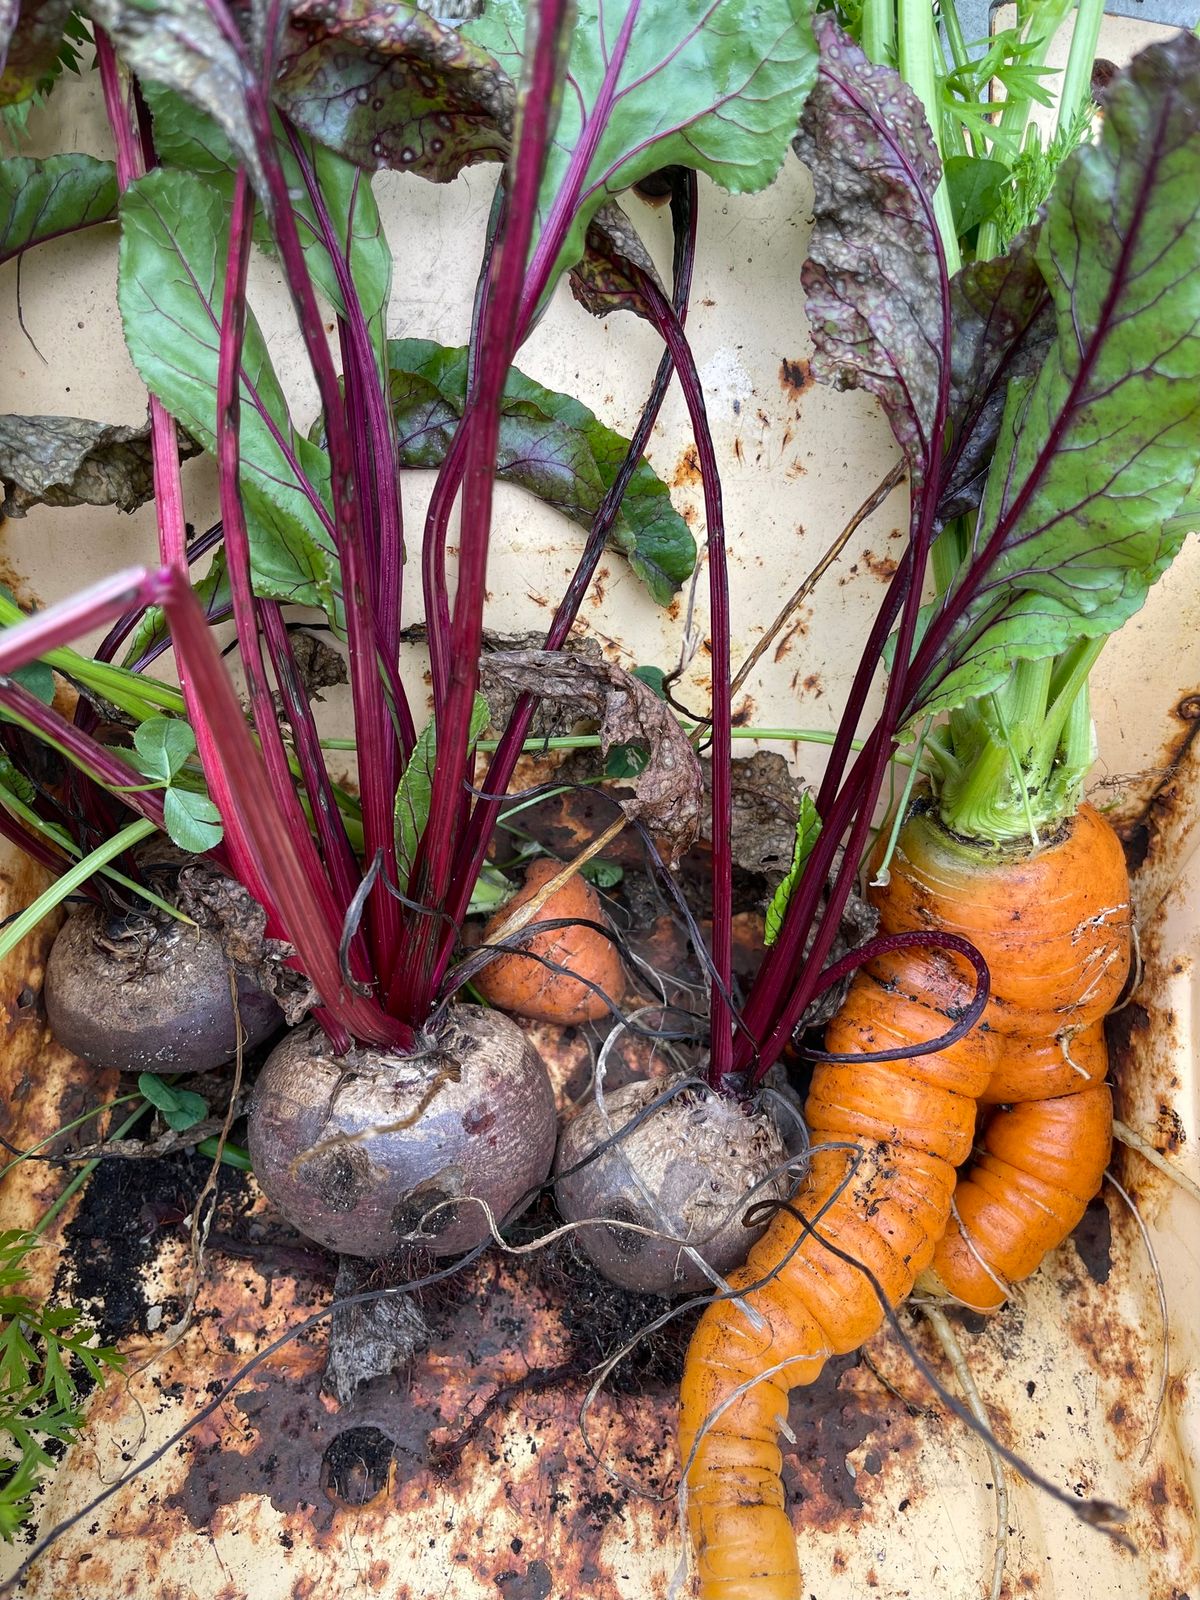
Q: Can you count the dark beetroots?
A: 3